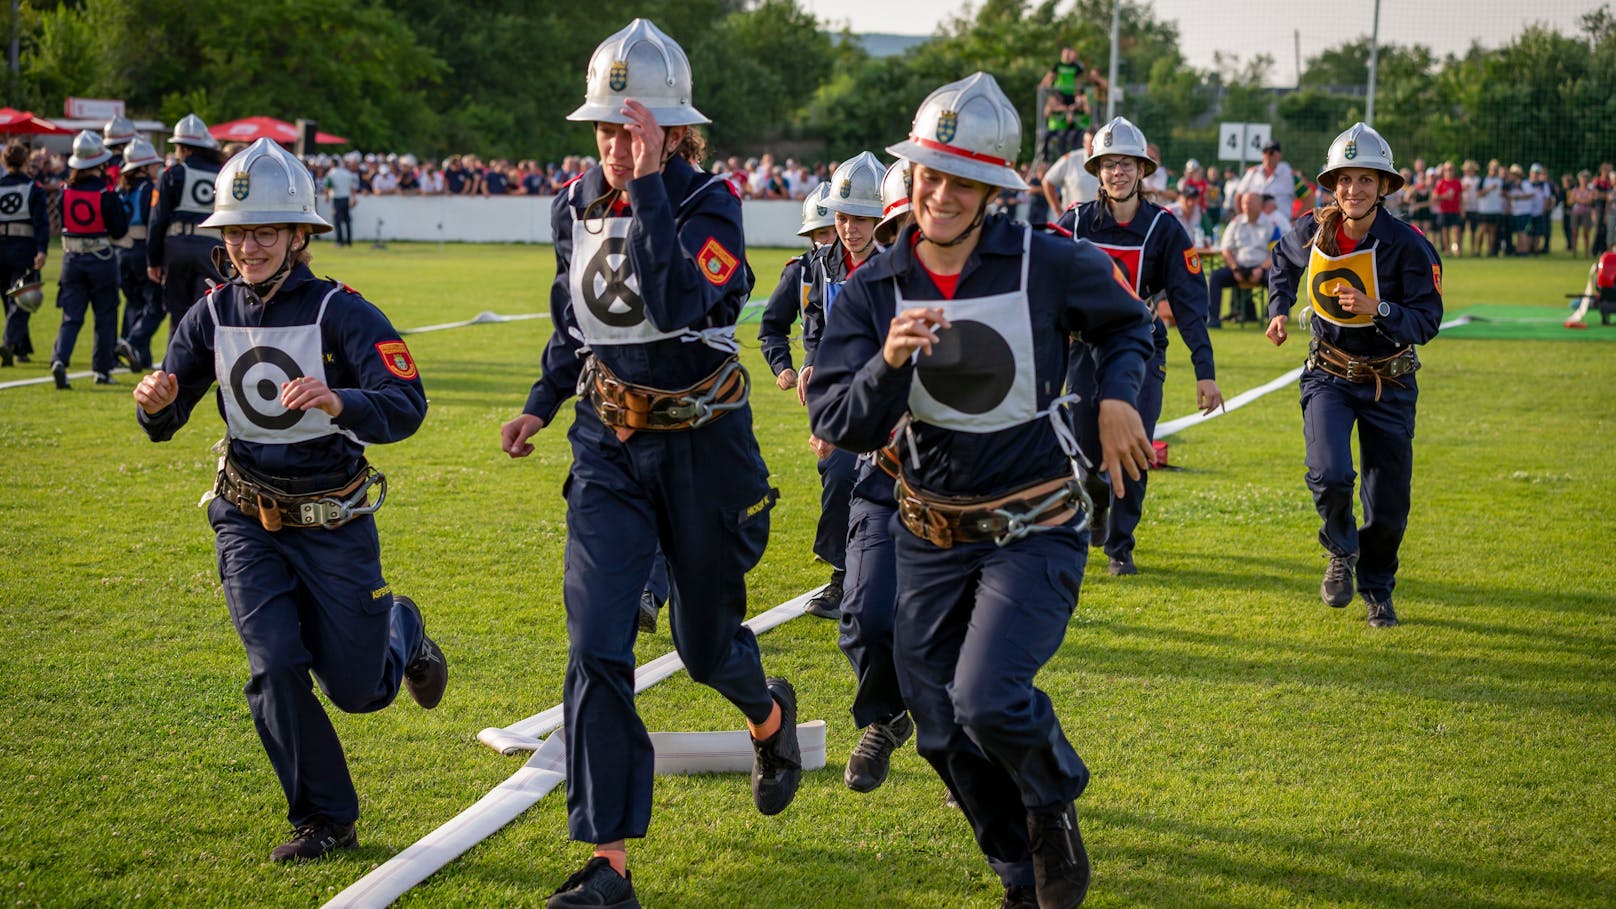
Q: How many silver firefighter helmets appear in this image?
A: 13